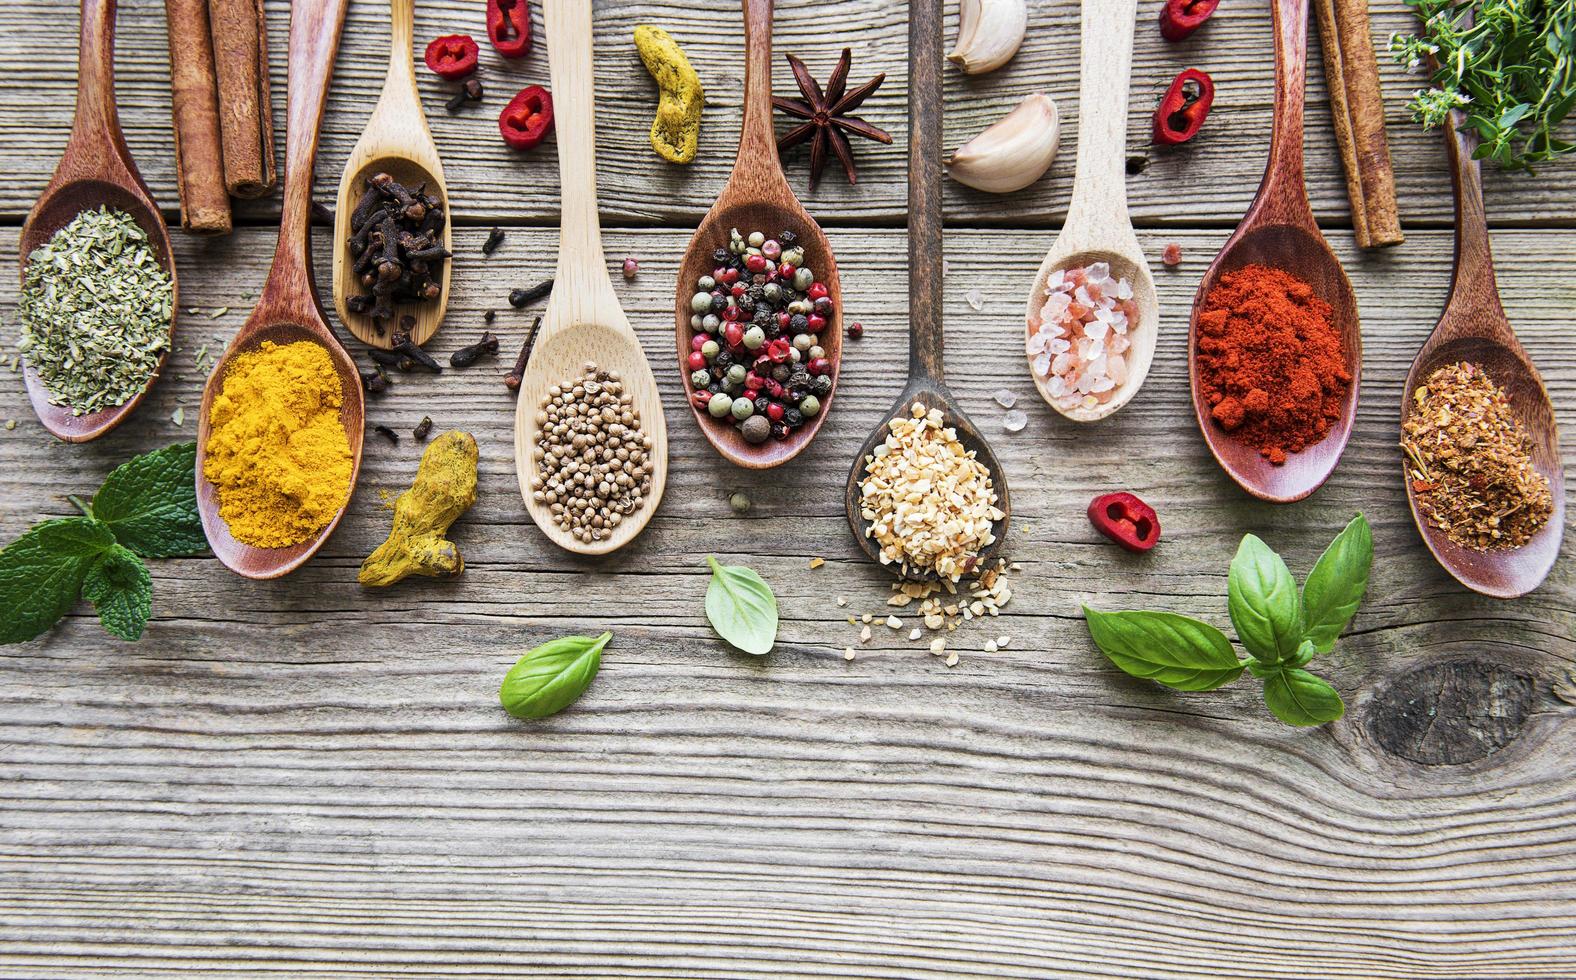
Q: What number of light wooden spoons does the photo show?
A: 3